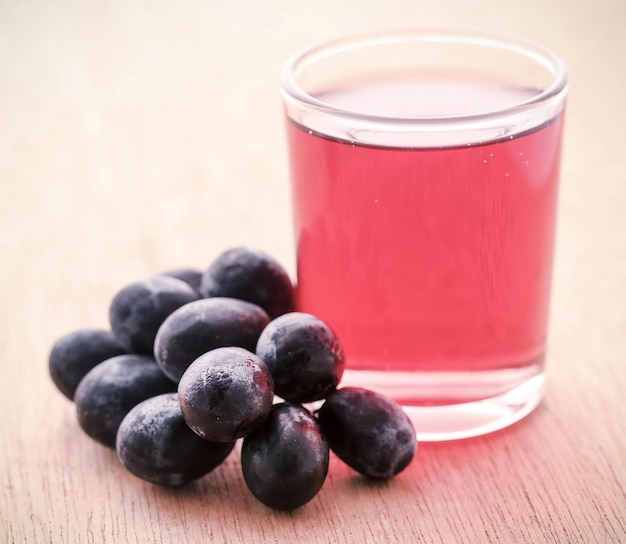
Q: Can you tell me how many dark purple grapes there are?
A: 11